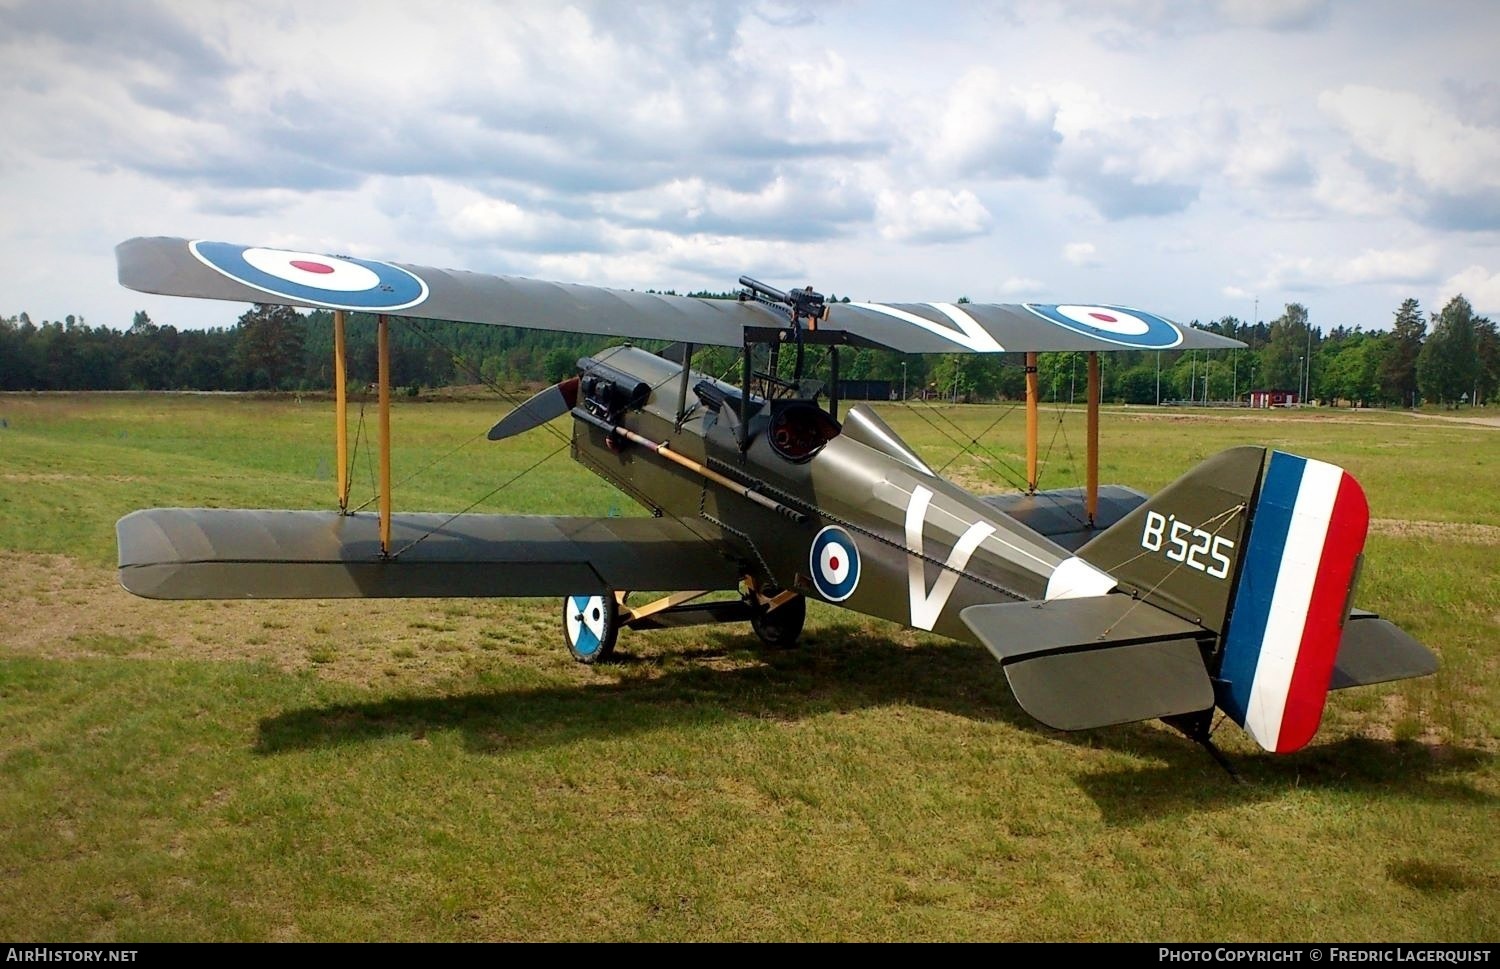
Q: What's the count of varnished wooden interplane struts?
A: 4